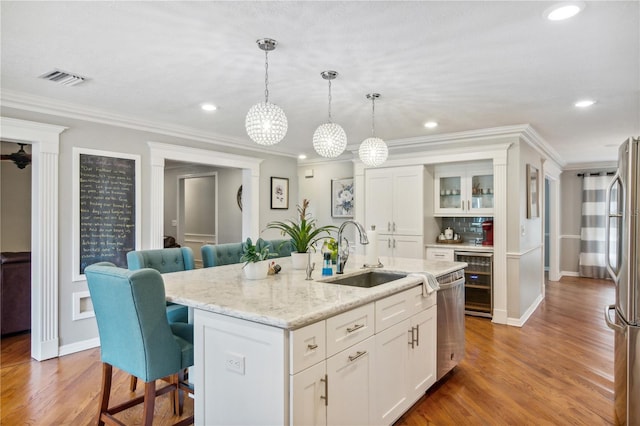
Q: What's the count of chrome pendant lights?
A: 3